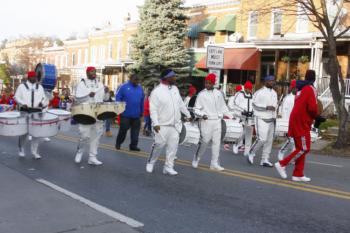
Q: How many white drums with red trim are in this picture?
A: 3